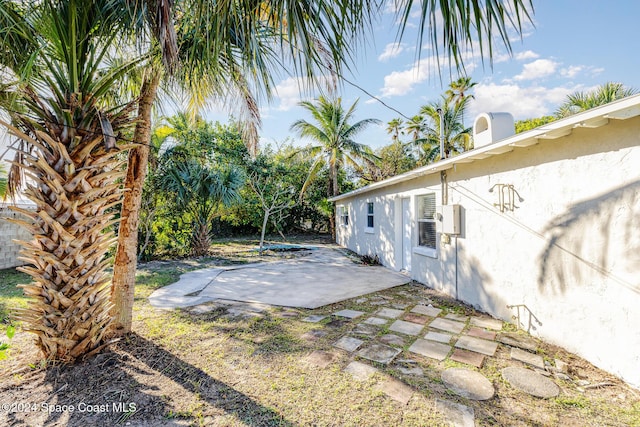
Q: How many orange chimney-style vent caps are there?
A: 0